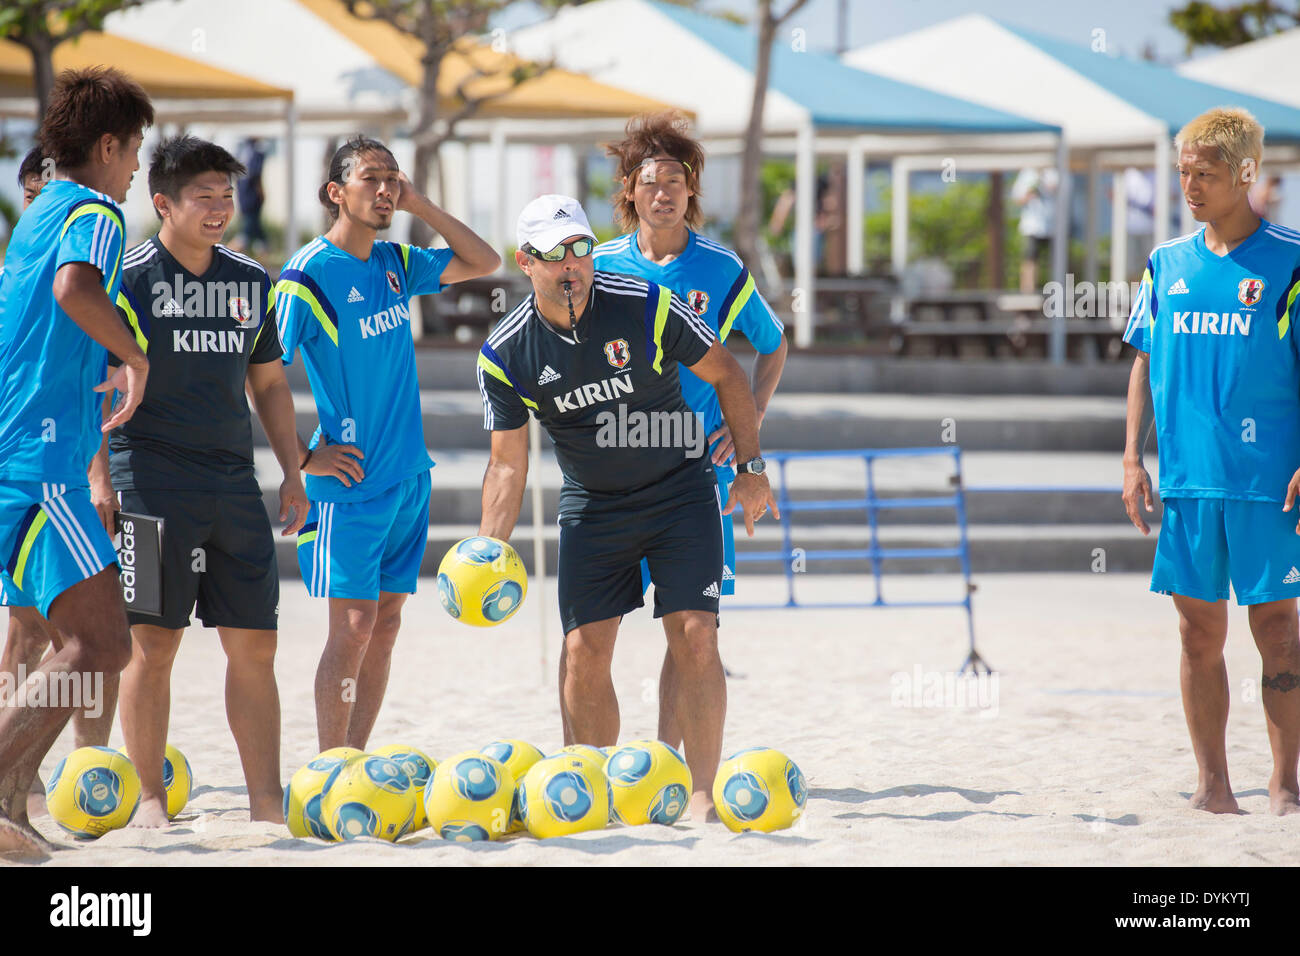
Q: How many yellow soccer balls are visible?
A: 12